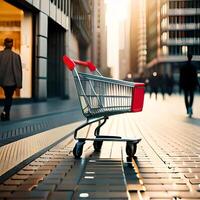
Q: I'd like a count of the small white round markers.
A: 4